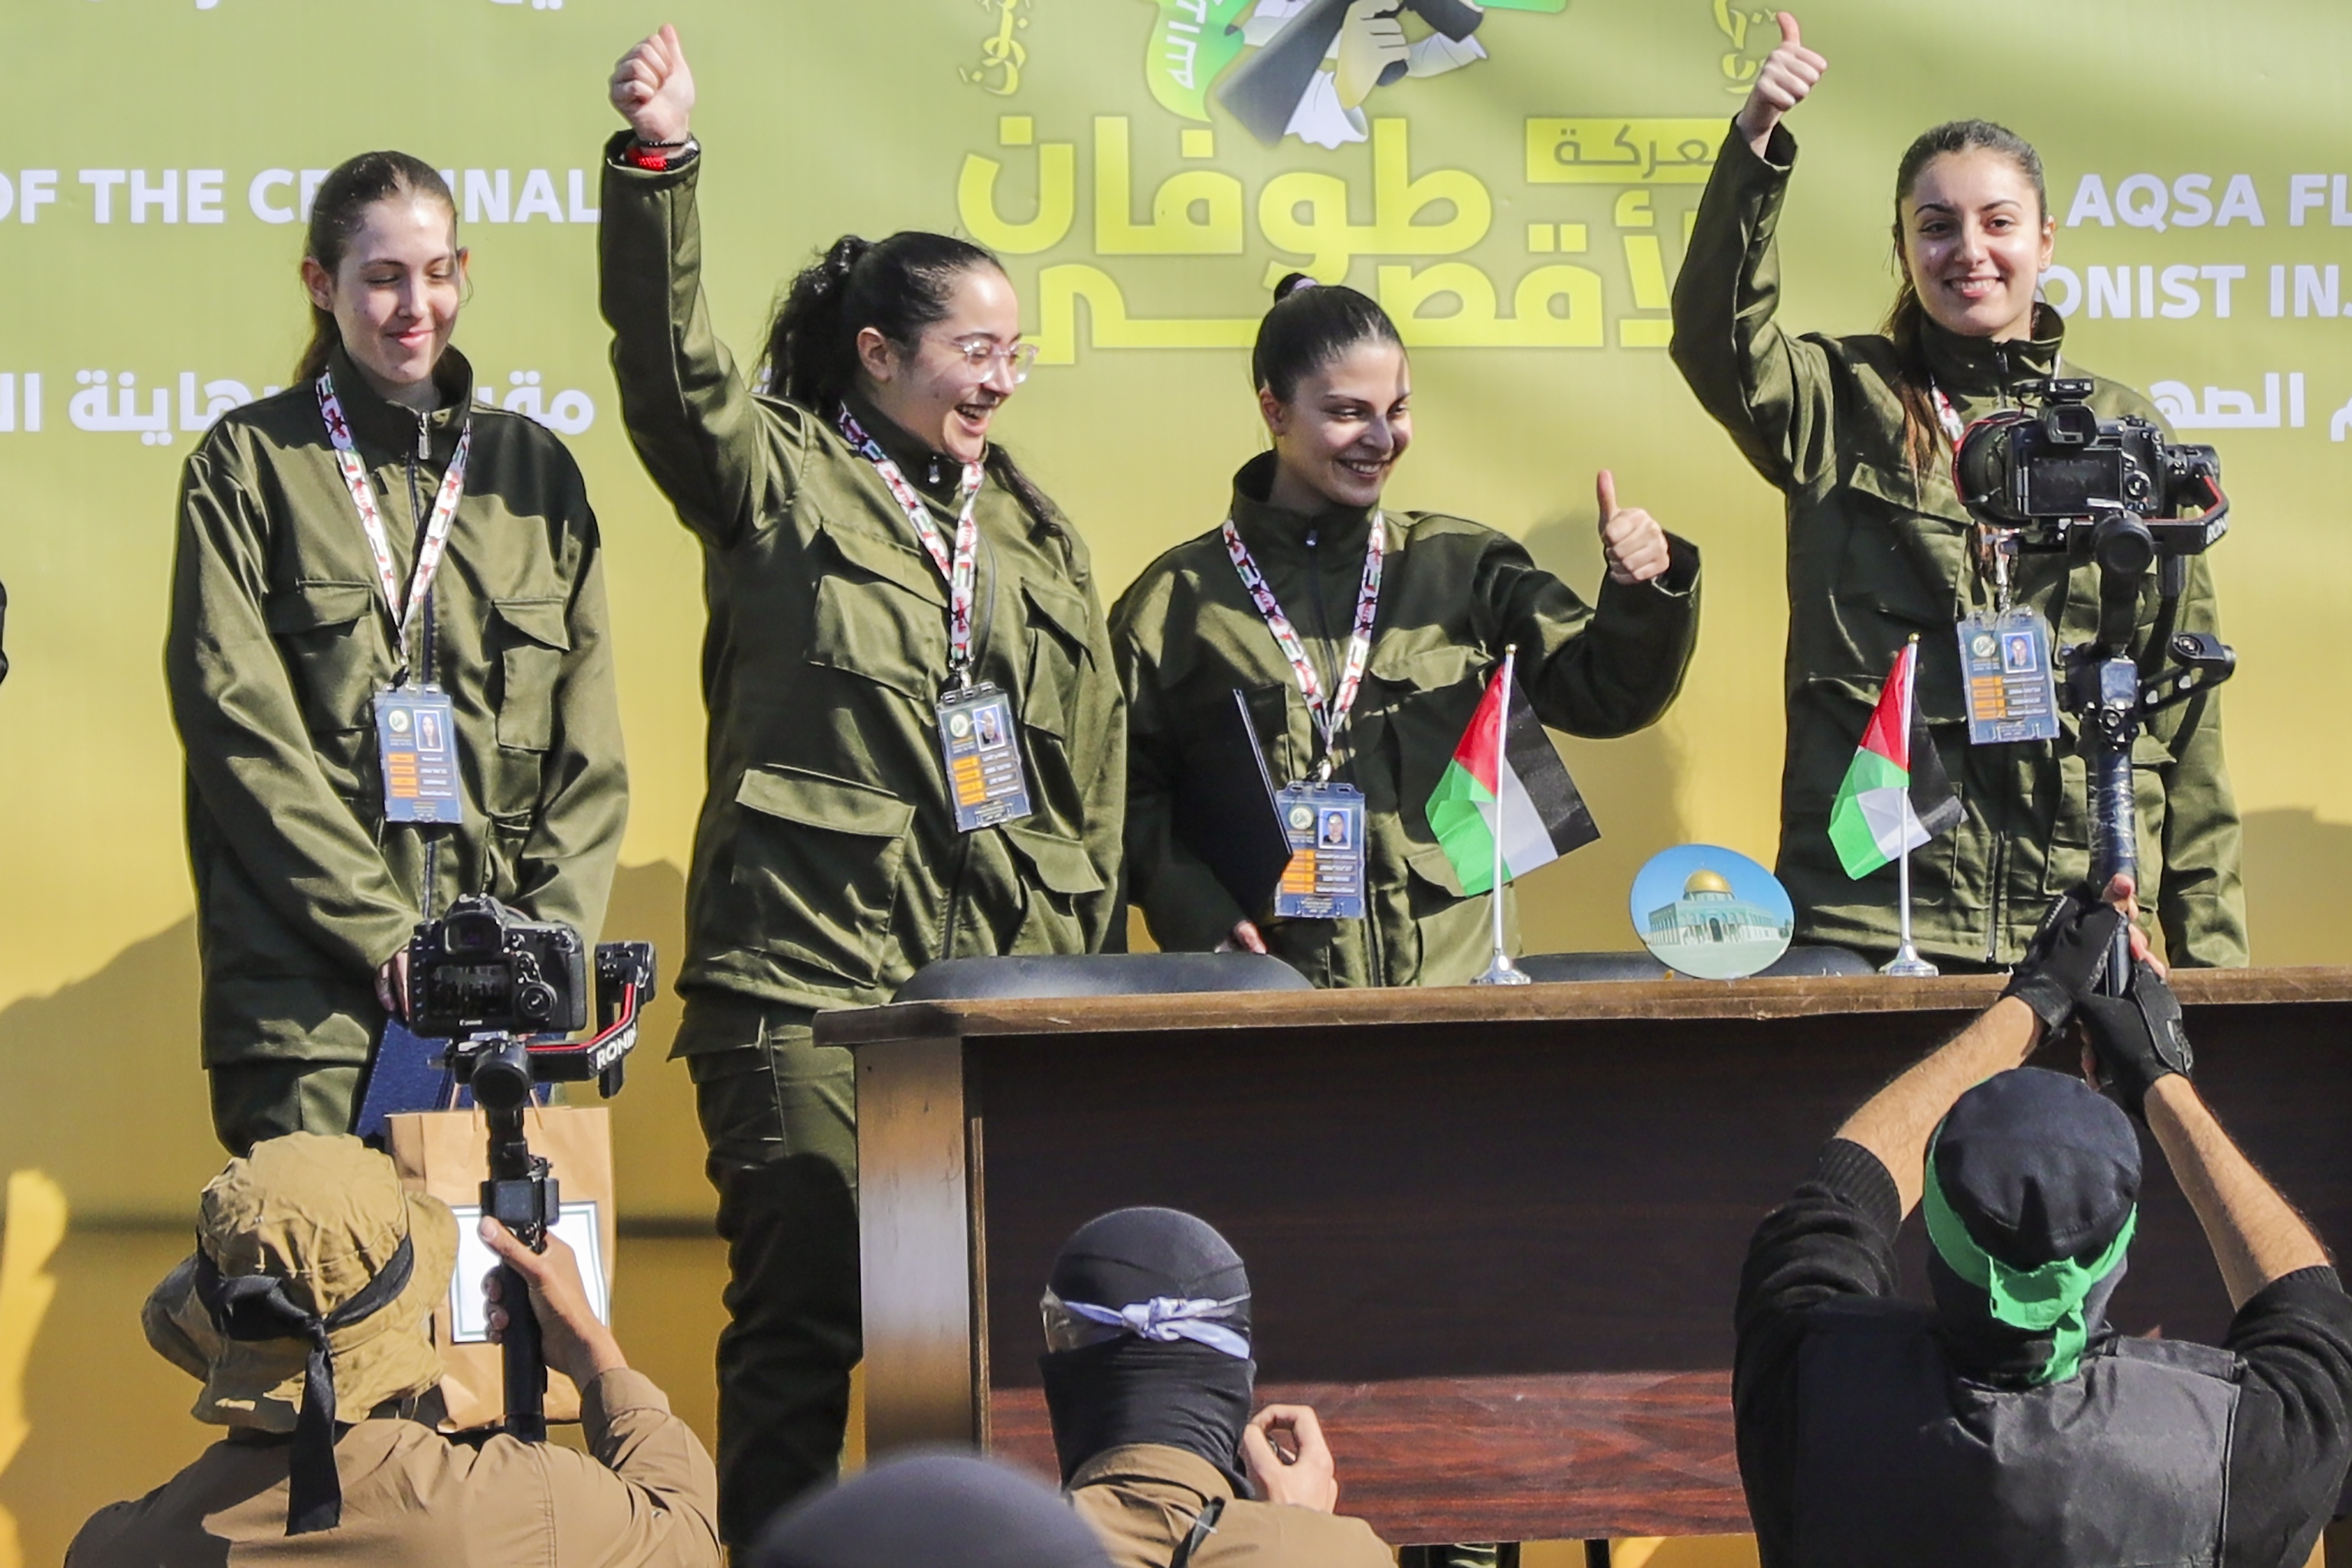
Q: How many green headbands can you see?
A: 1